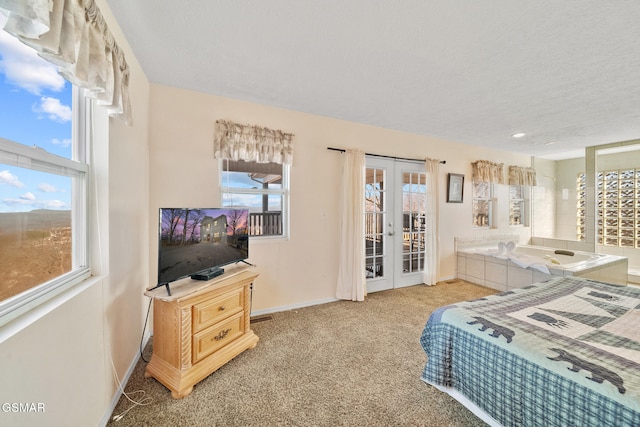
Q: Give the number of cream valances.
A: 4